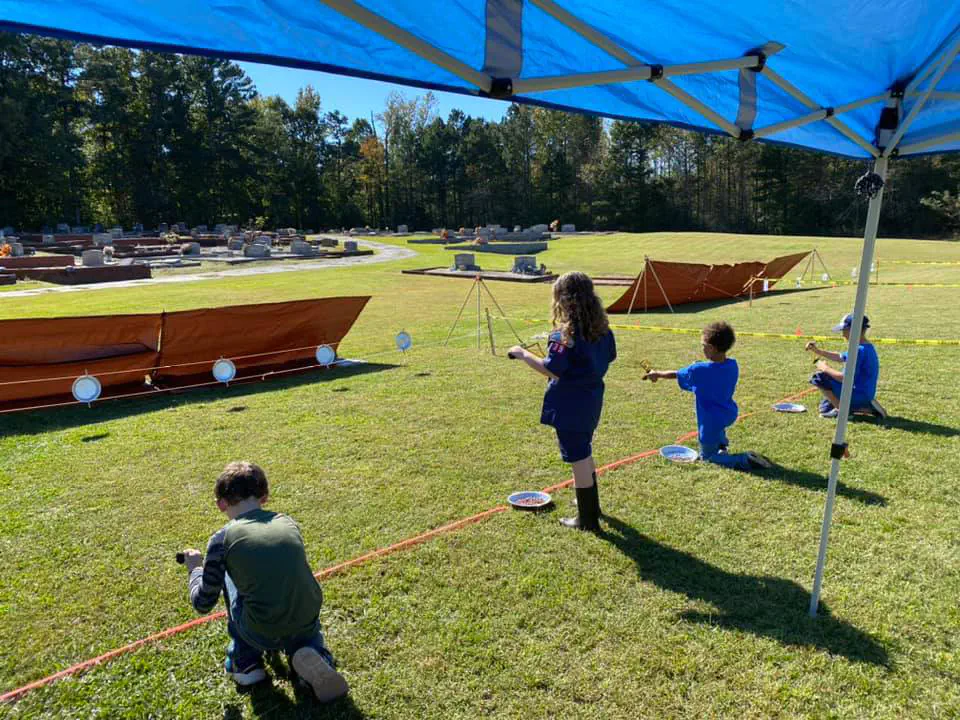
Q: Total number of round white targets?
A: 4